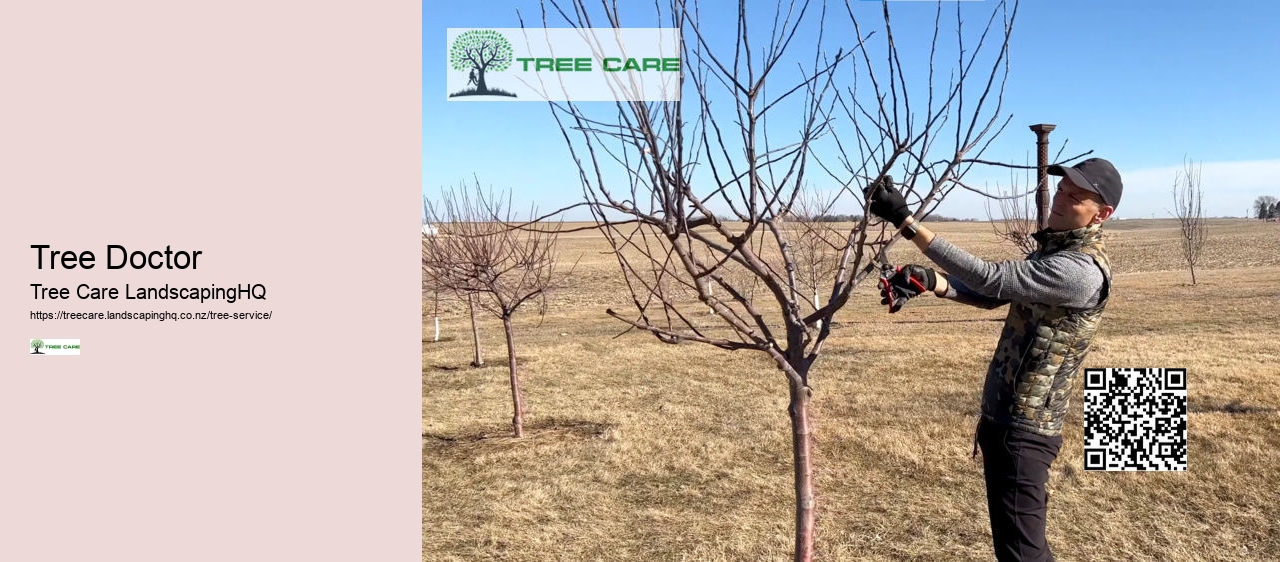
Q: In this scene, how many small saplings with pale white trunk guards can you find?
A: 3